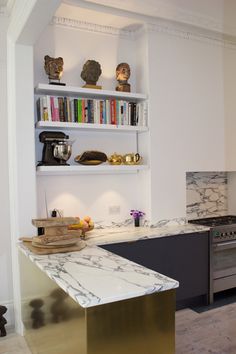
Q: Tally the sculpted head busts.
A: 3